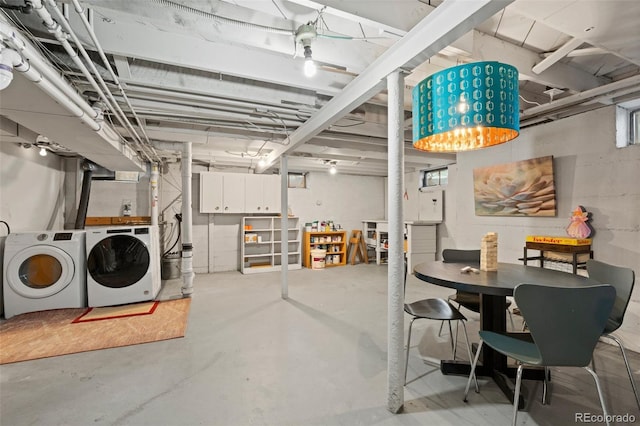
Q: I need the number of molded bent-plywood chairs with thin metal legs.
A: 4